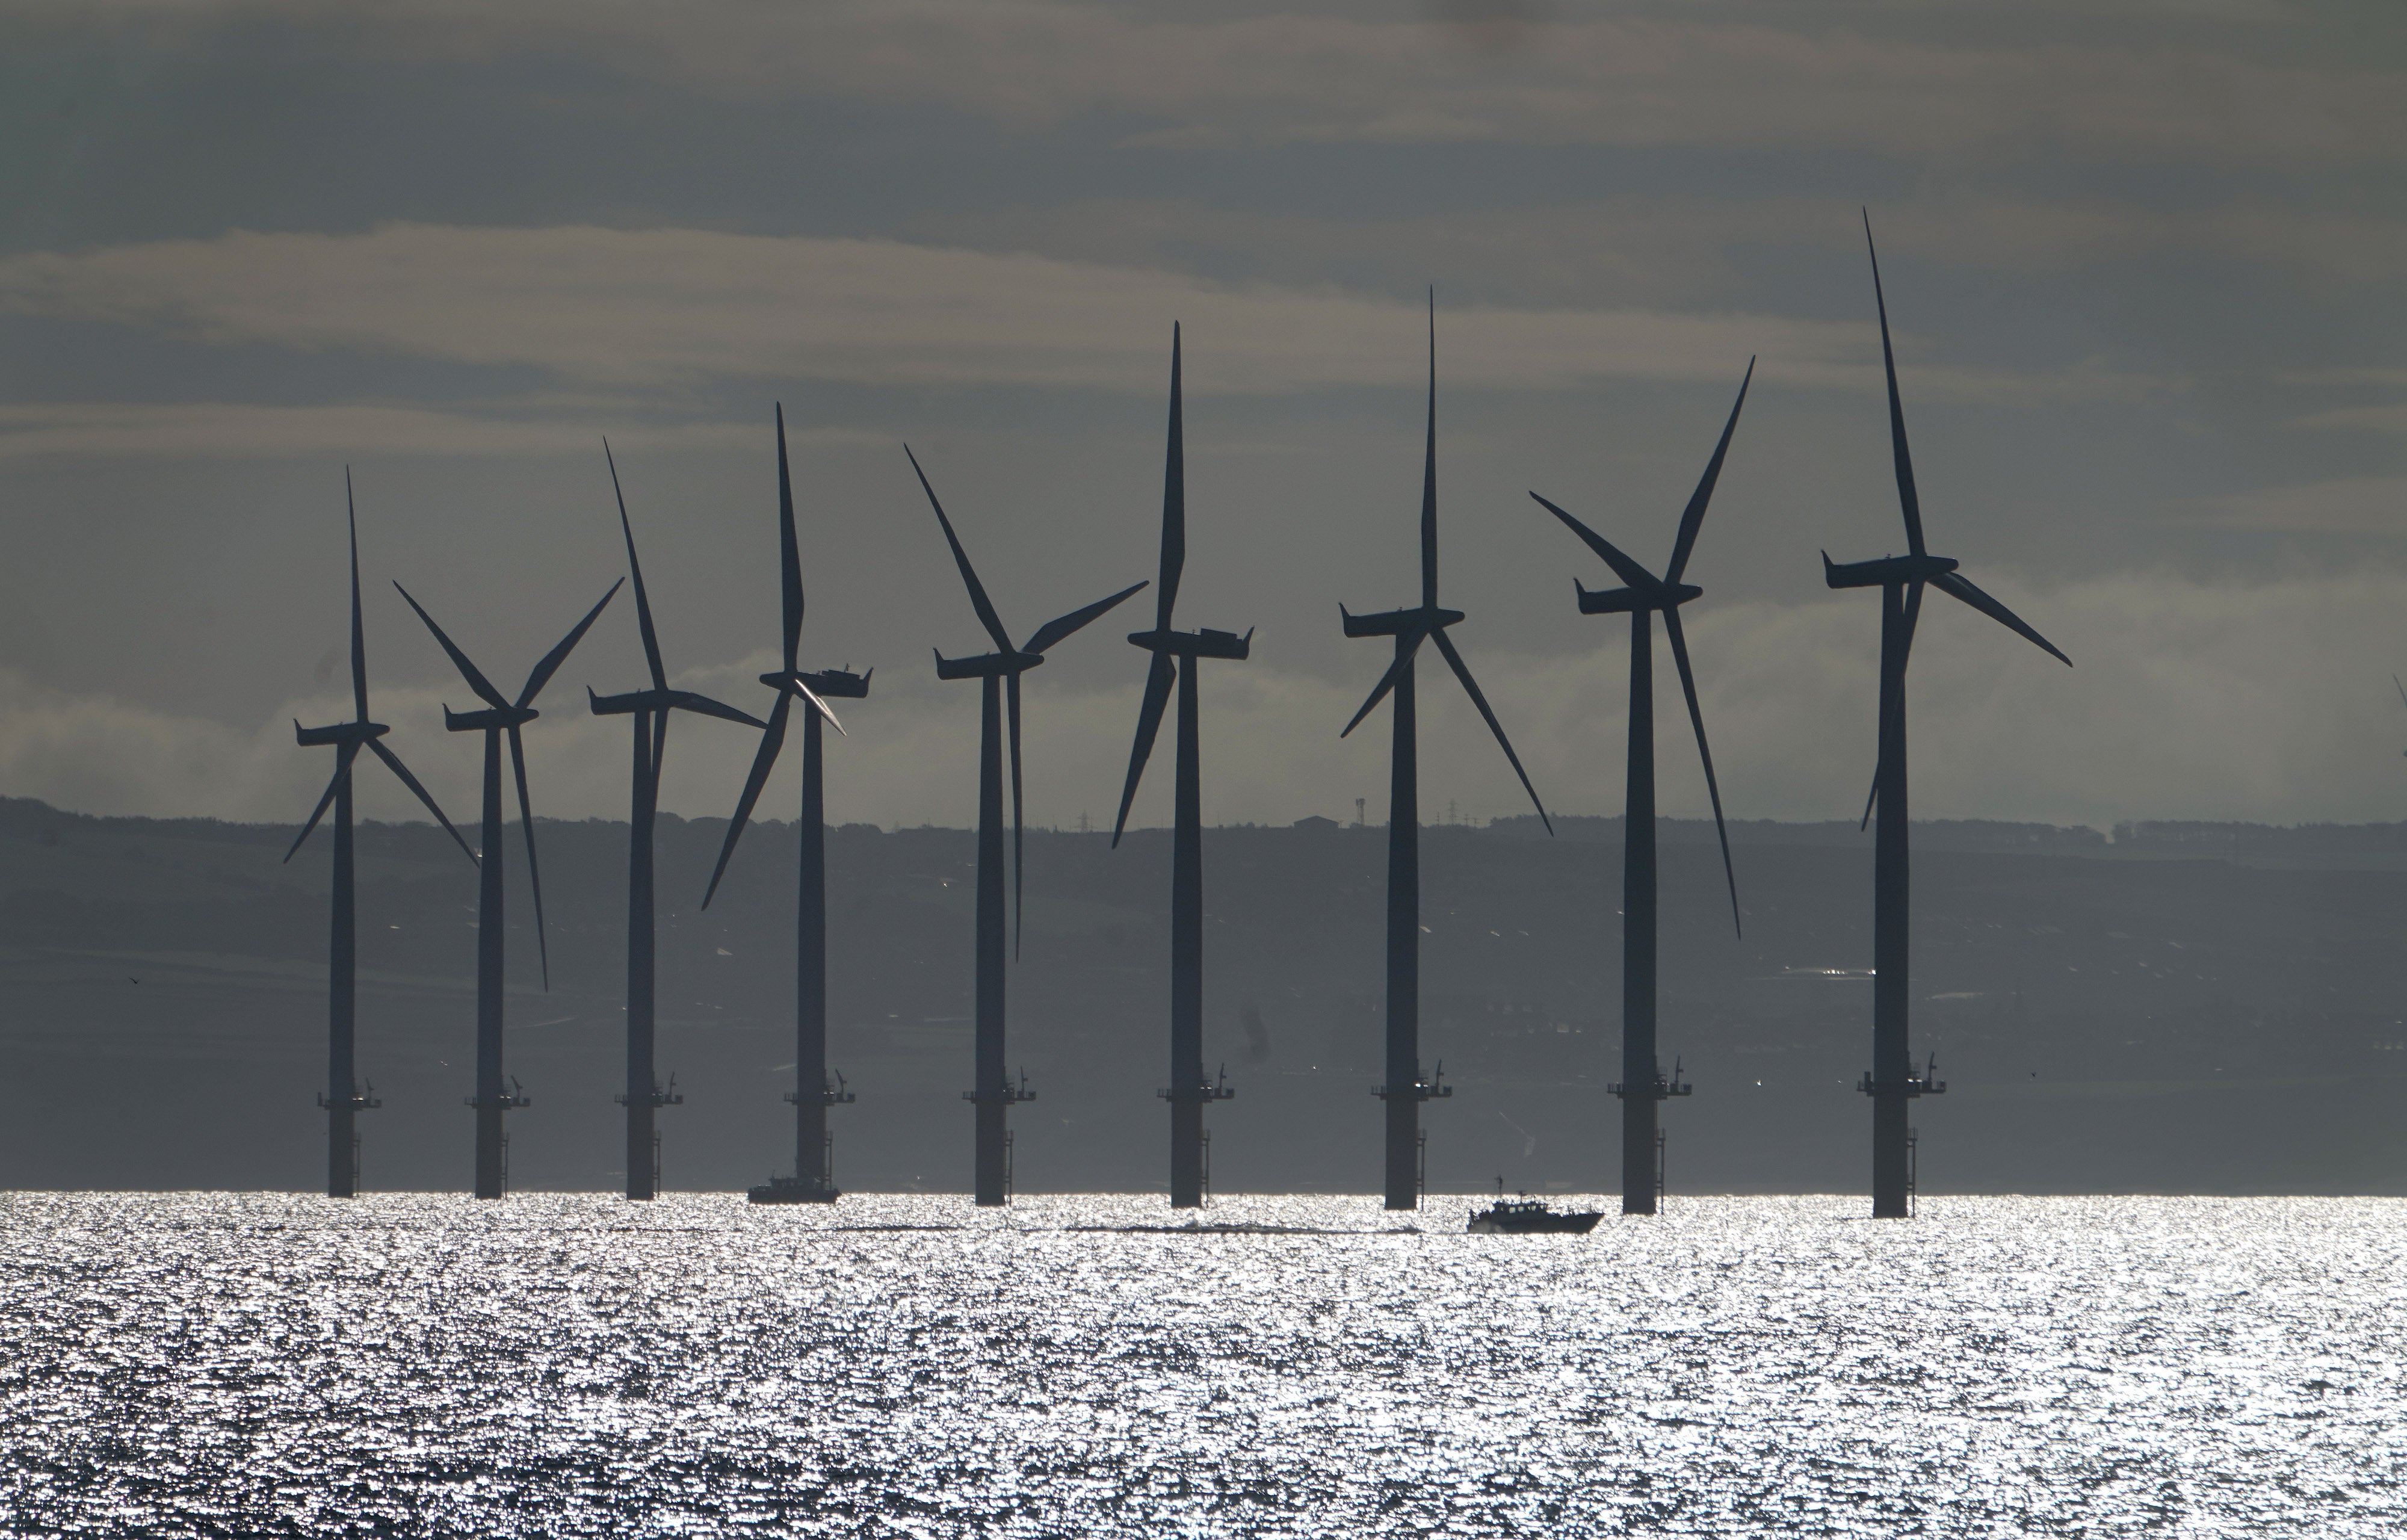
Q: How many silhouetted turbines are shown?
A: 9